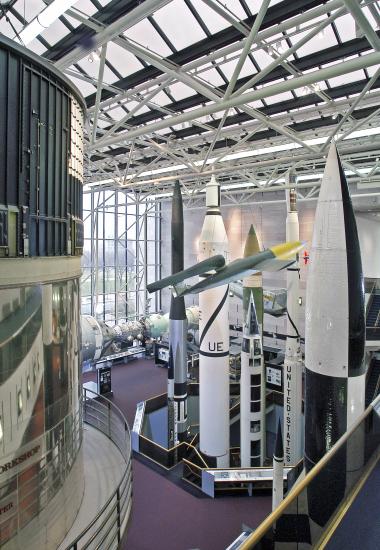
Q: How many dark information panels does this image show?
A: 3